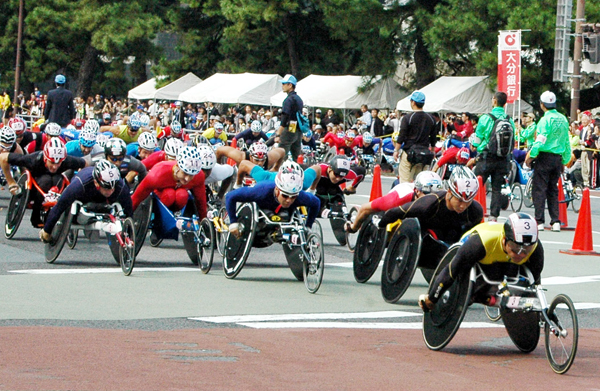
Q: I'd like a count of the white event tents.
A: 4